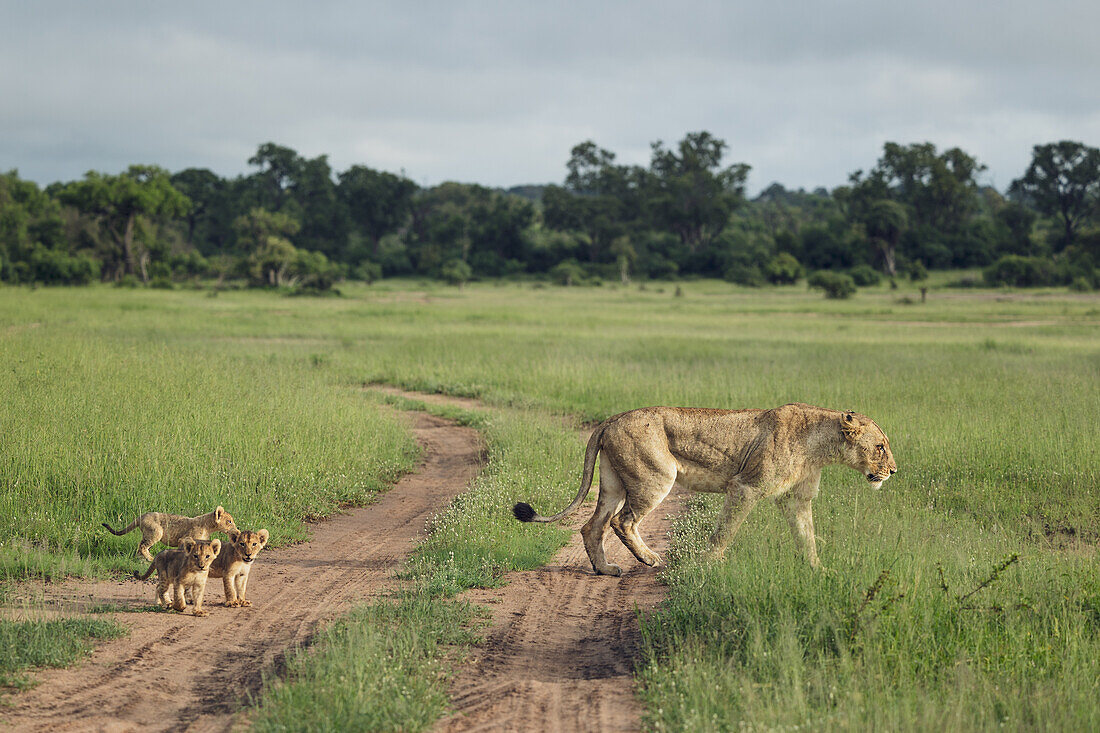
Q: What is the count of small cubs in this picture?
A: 3